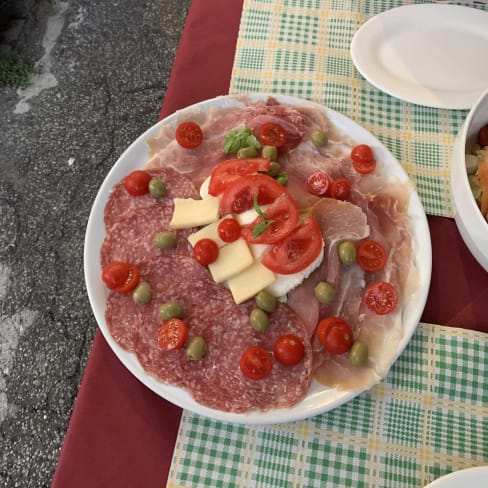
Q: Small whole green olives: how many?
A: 14